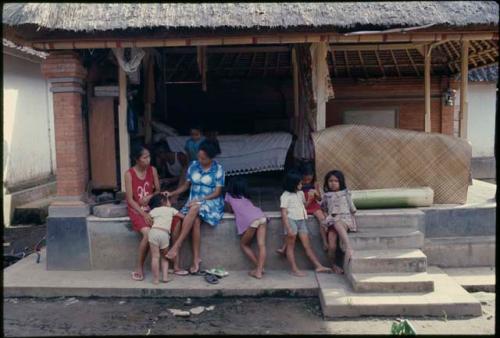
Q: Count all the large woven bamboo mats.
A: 1